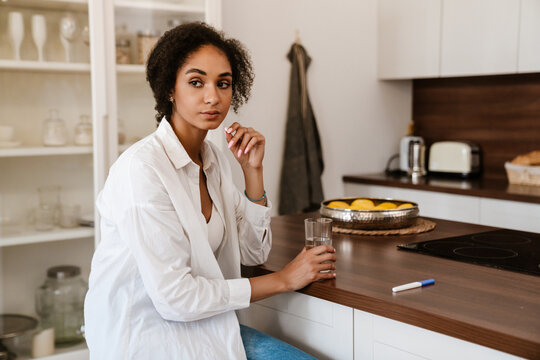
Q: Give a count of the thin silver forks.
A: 0